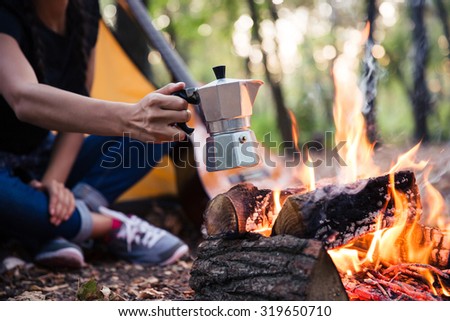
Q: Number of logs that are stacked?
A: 3